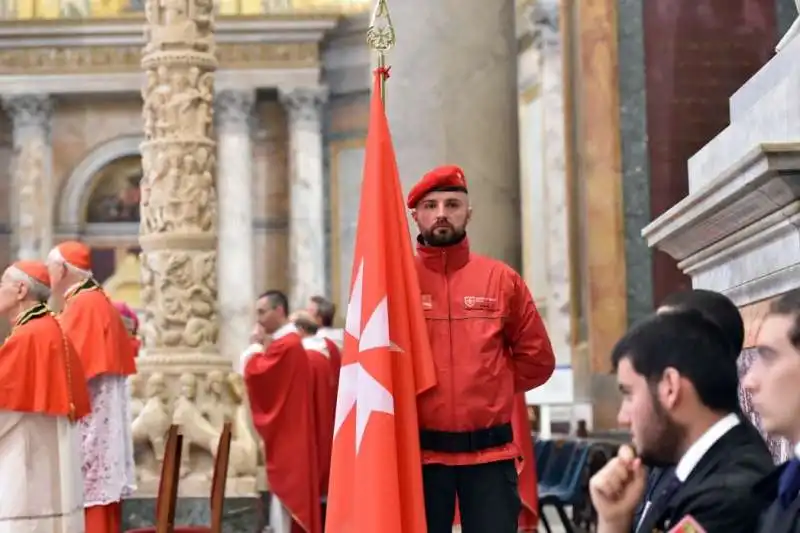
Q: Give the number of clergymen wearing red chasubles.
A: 3